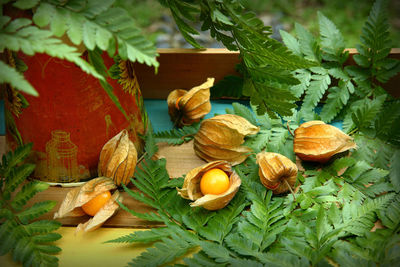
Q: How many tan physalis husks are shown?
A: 7